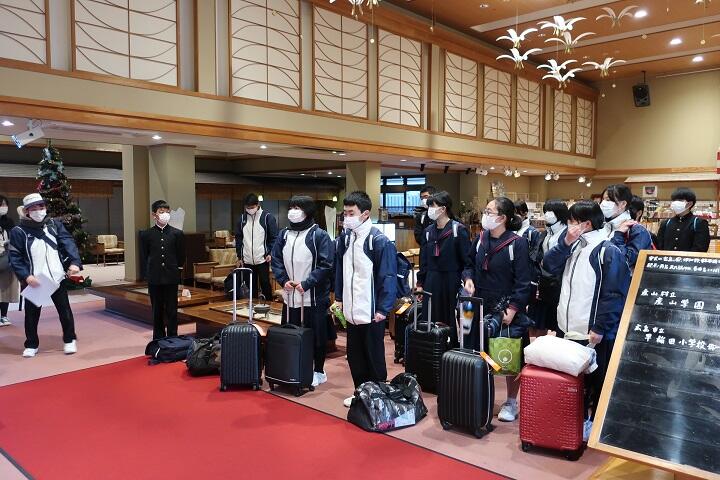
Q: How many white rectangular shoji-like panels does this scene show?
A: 10